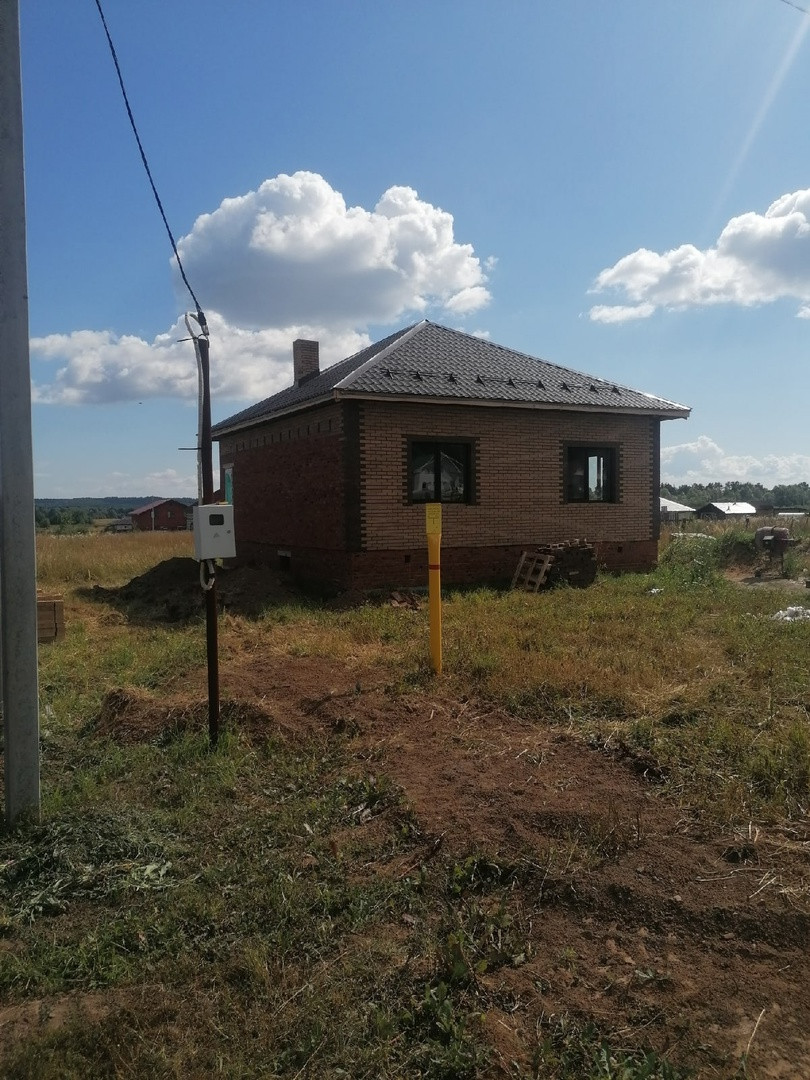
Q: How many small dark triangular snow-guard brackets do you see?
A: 9